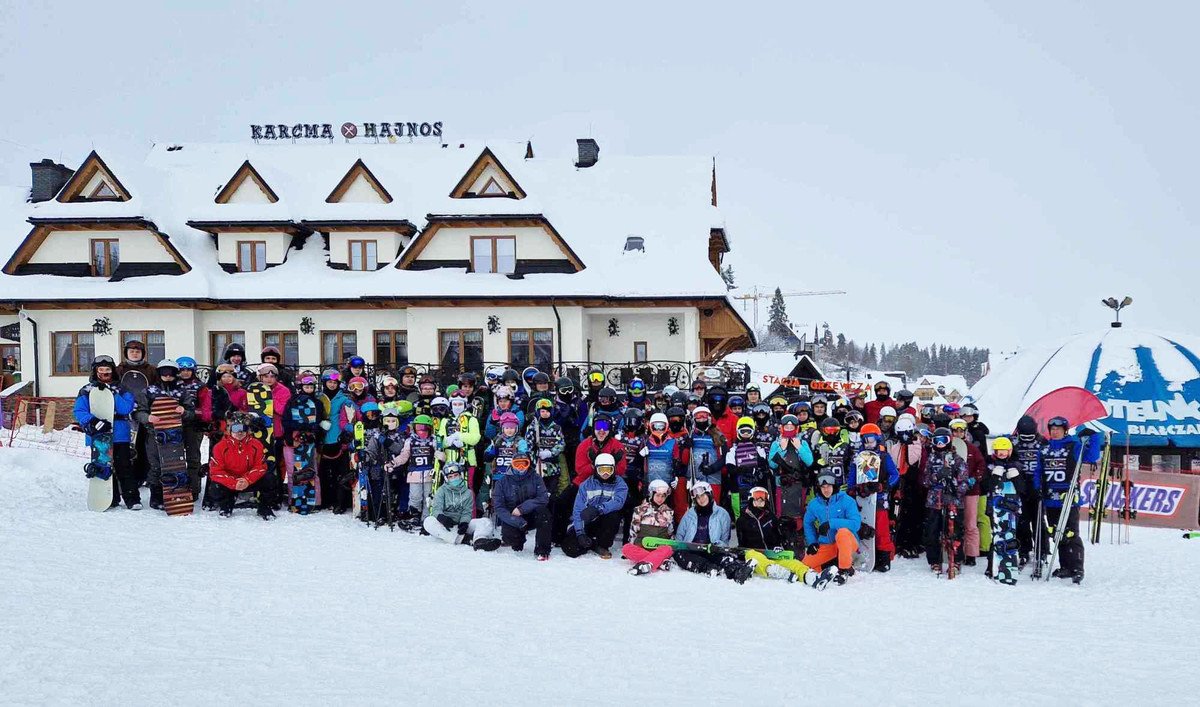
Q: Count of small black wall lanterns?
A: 5